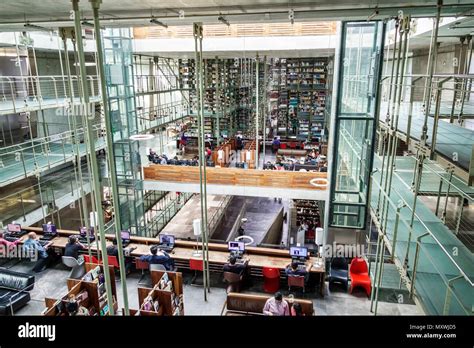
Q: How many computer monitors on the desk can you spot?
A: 7